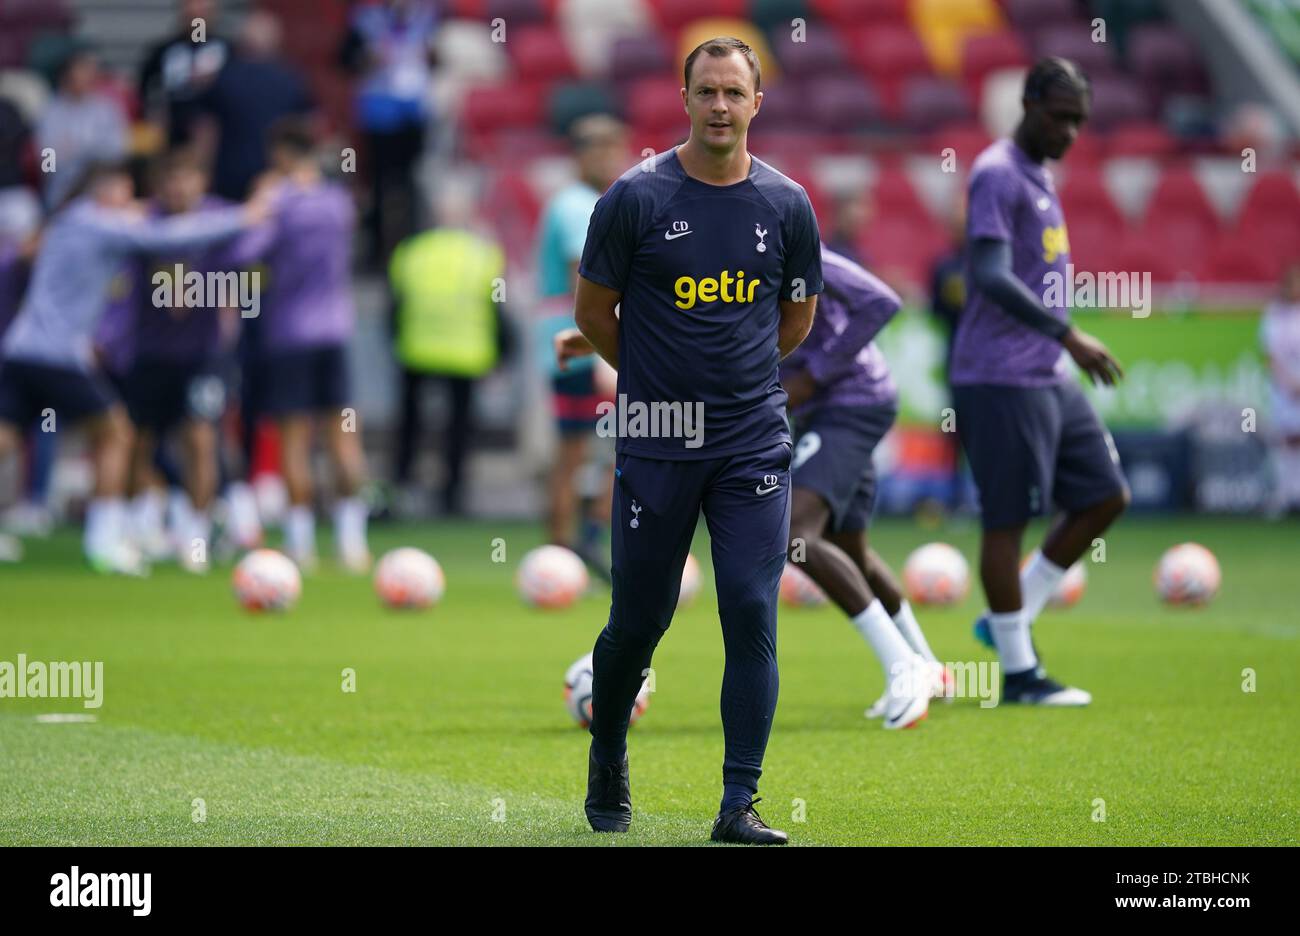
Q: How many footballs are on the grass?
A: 9